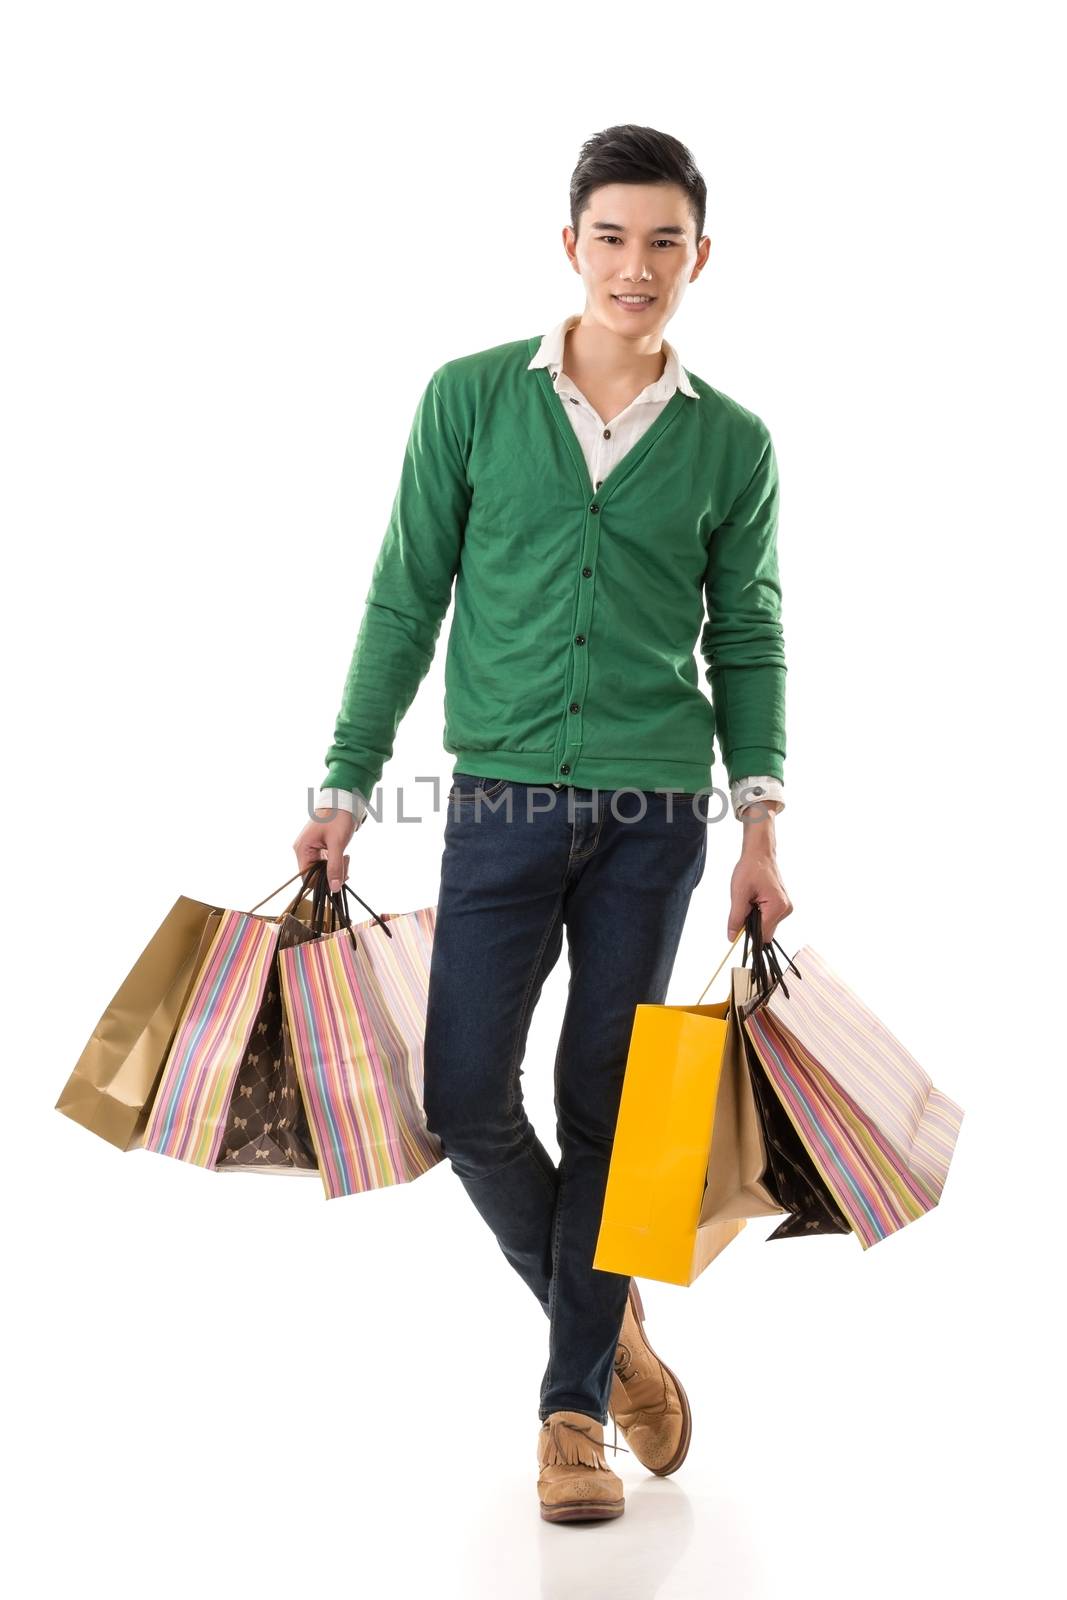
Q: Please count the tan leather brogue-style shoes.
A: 2